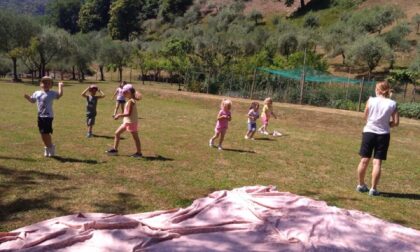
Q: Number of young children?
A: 7